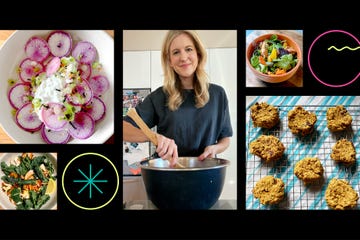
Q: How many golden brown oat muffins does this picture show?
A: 8